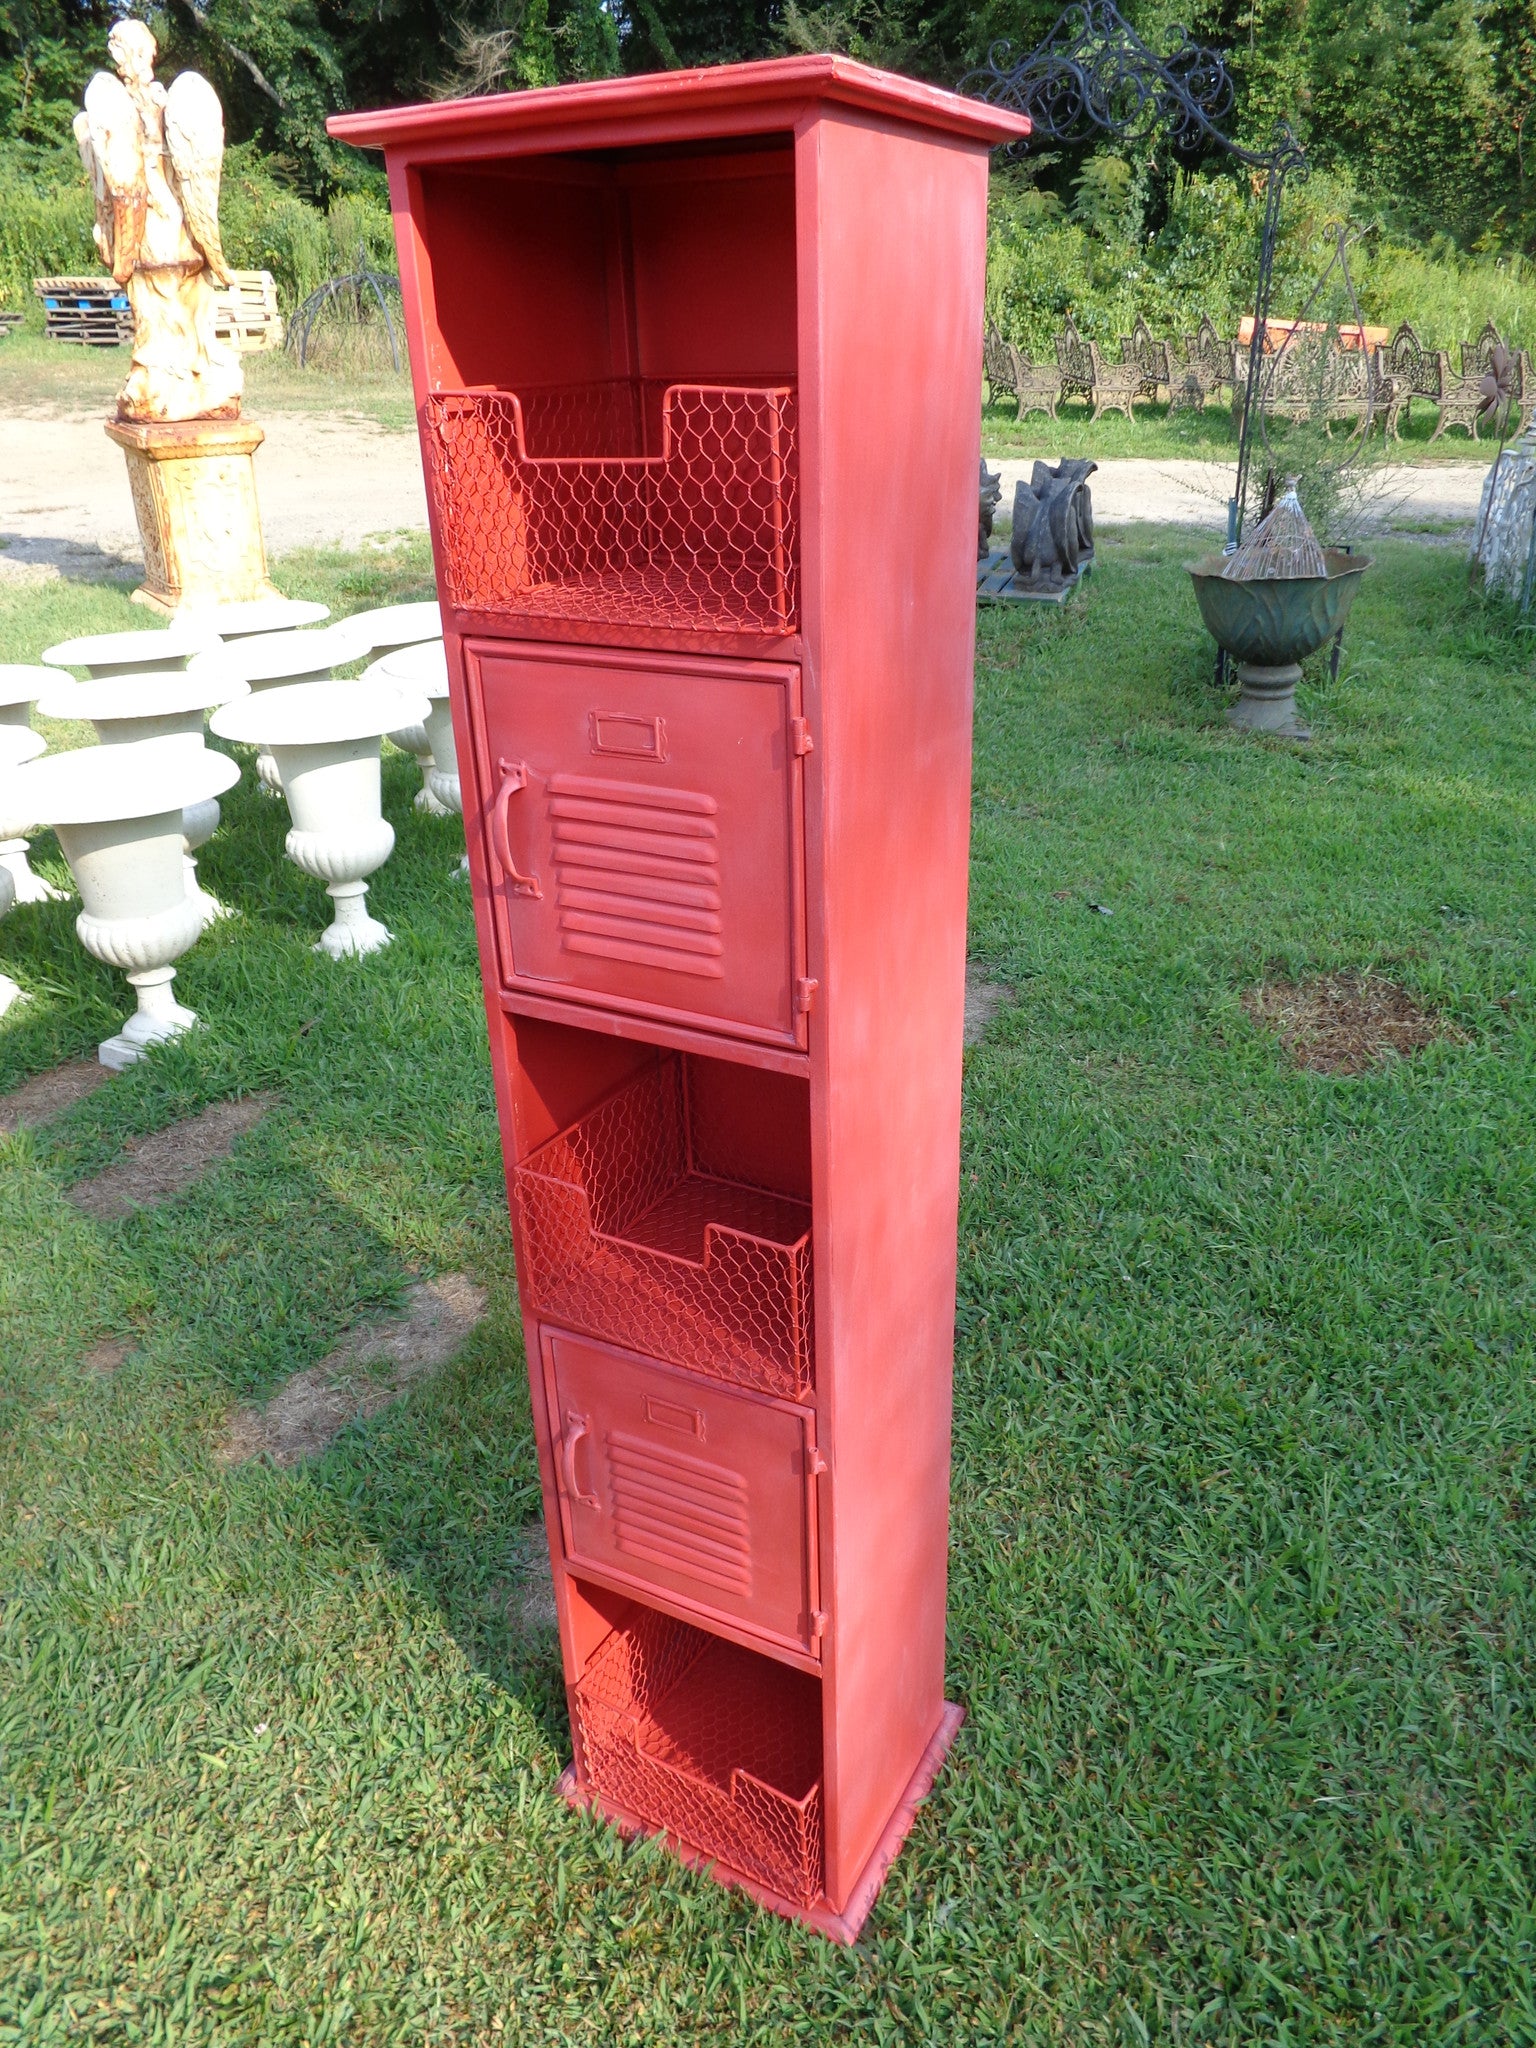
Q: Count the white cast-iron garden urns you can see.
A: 10